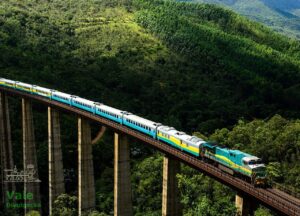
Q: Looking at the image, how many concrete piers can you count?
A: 7